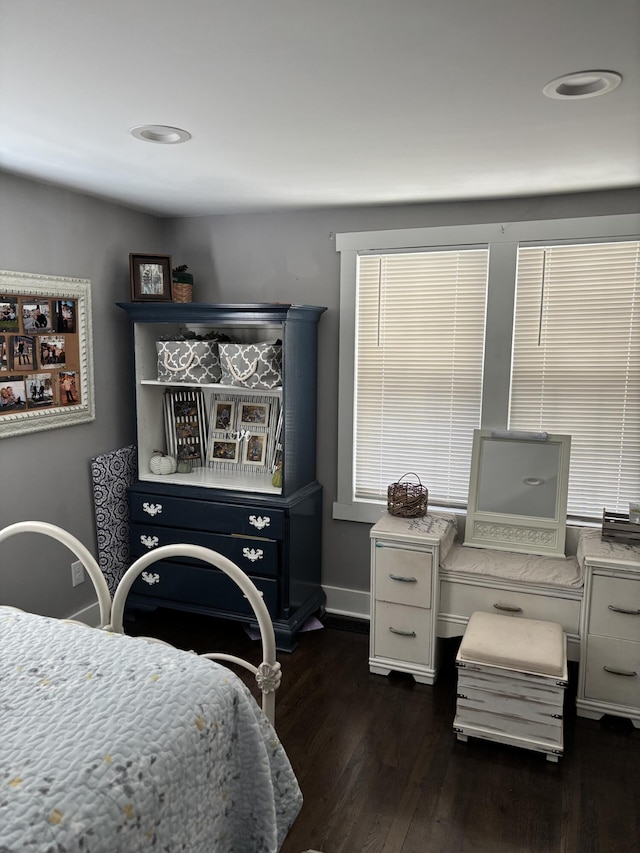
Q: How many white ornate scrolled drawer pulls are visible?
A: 6